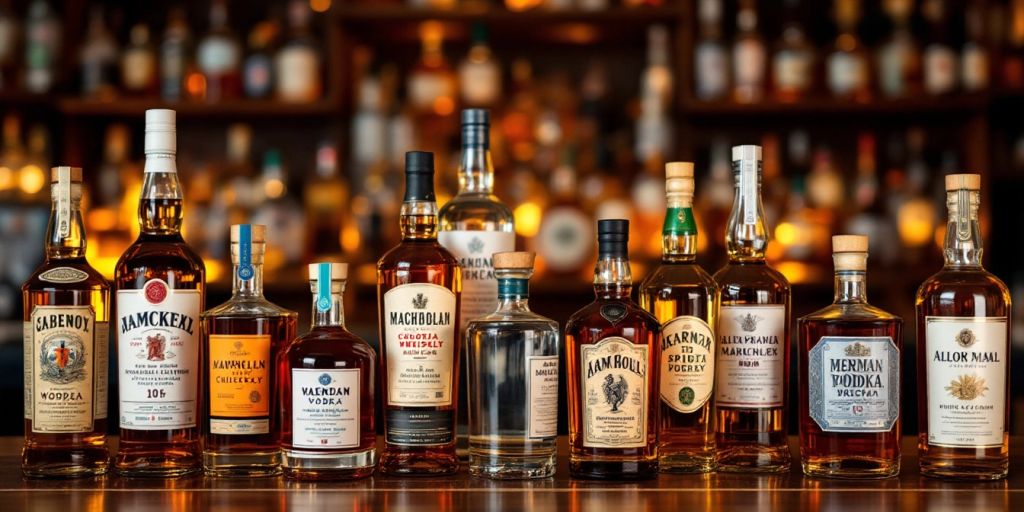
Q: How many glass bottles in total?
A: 12